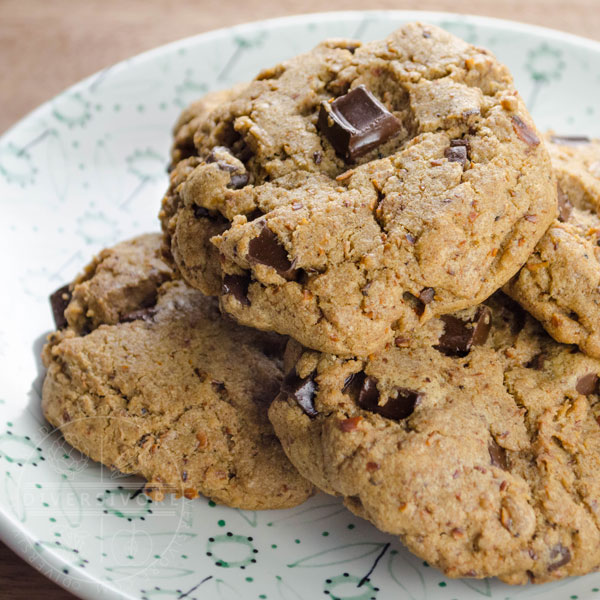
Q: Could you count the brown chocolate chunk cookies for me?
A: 4